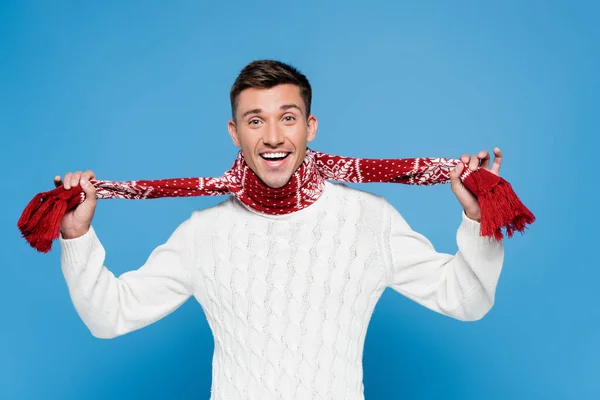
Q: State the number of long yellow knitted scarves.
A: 0